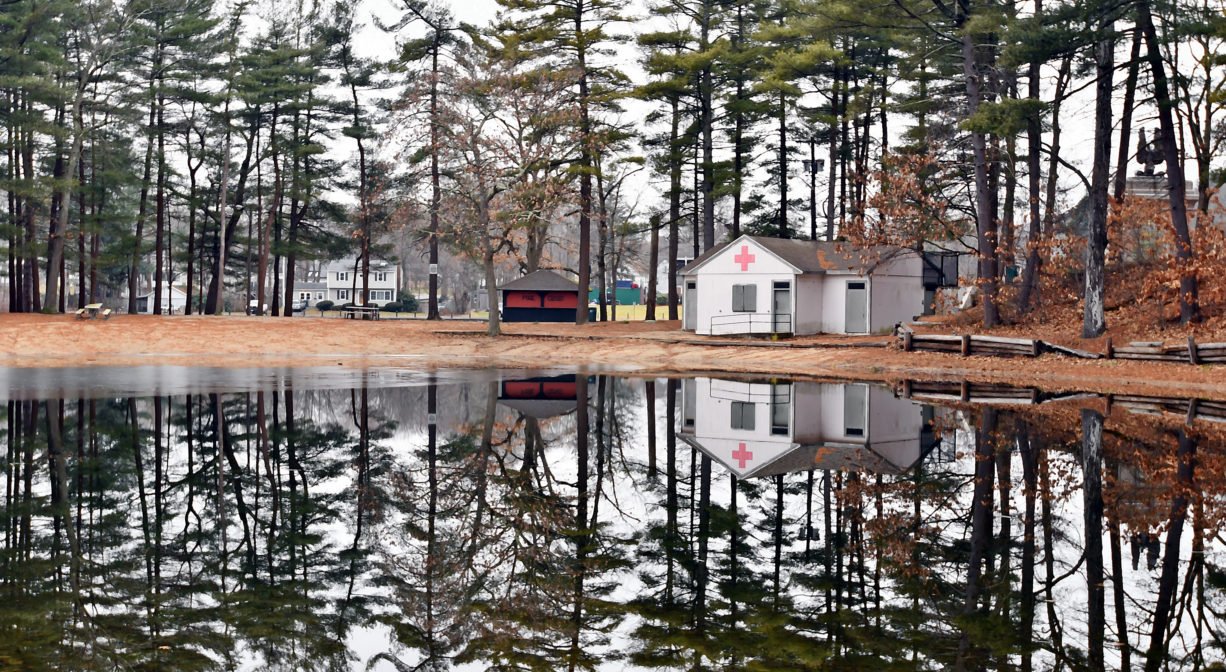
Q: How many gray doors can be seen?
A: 3